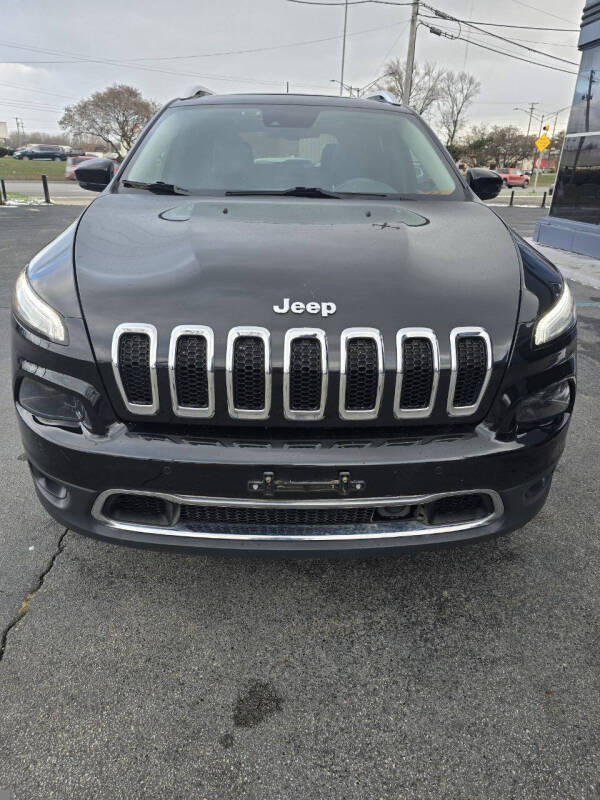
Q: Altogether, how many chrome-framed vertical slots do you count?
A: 7